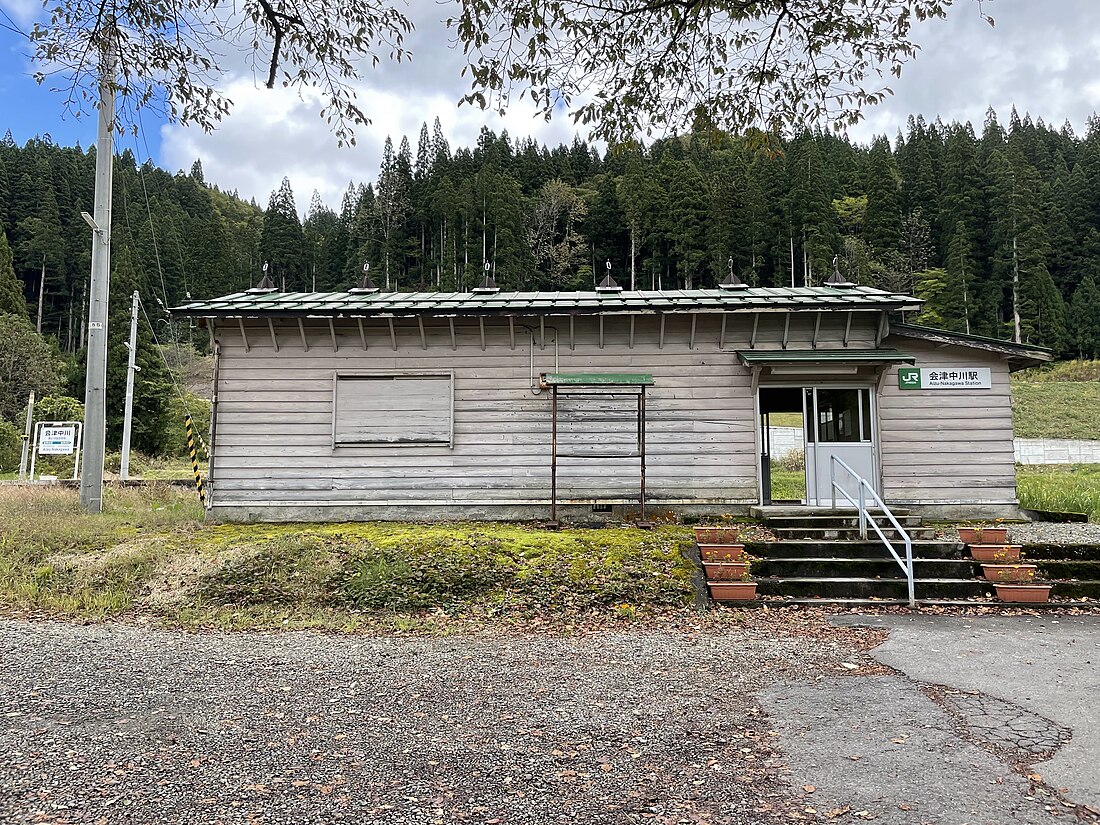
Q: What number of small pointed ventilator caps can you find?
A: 6